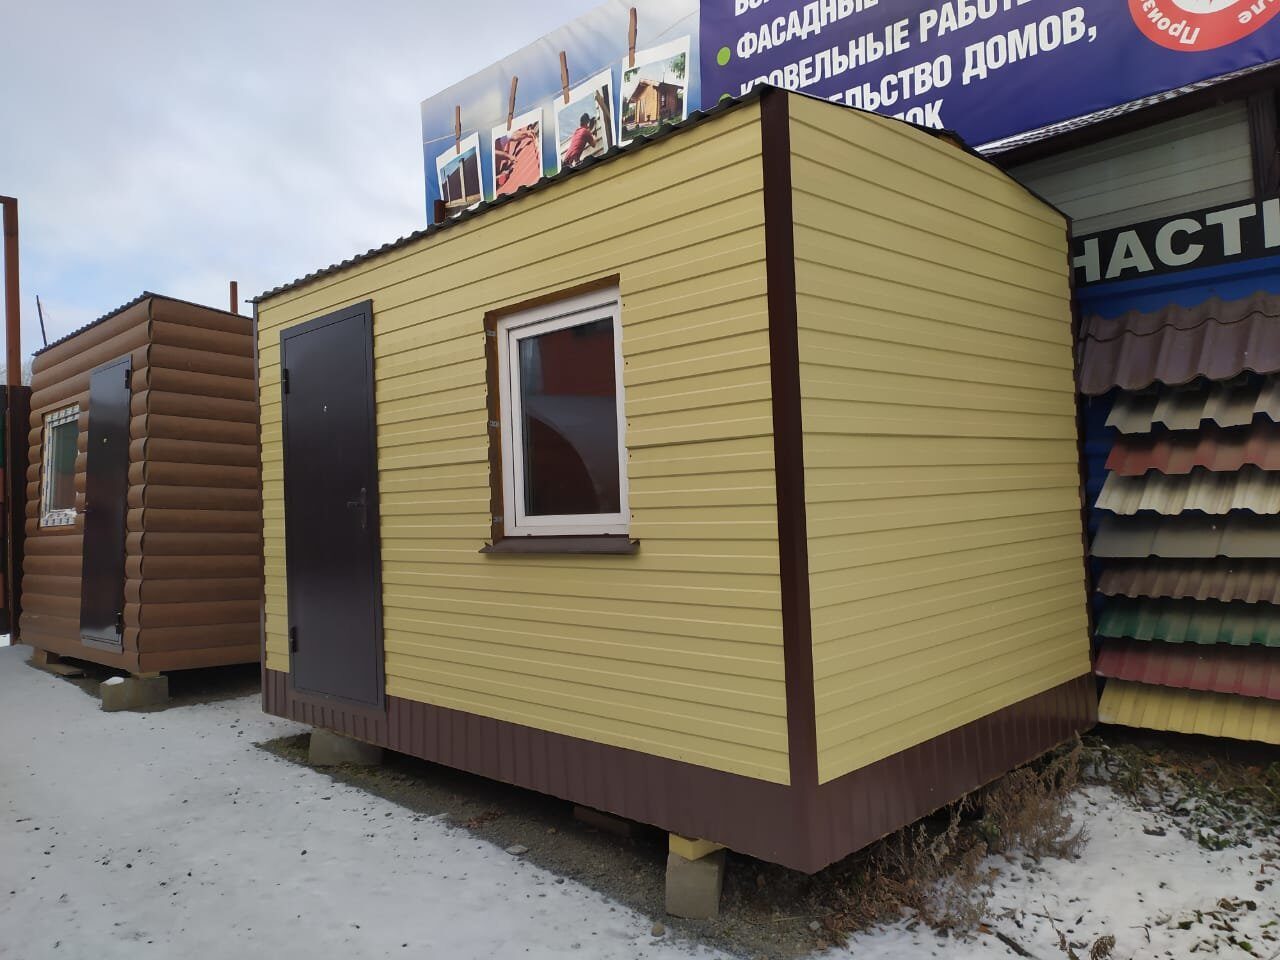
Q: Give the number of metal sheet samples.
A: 9